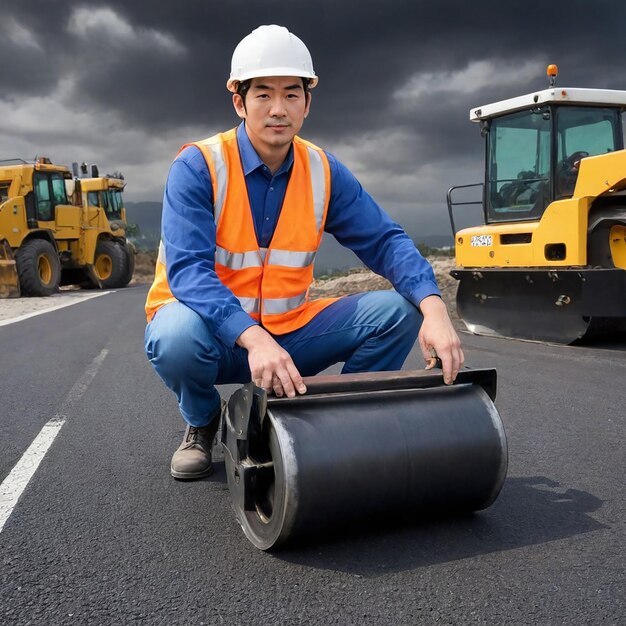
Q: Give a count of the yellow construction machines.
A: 3